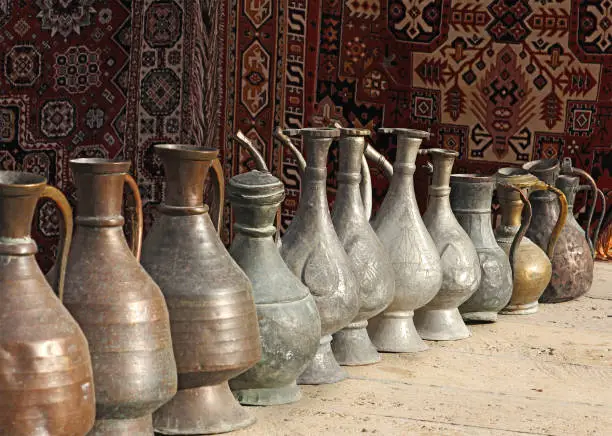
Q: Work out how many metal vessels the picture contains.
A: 12